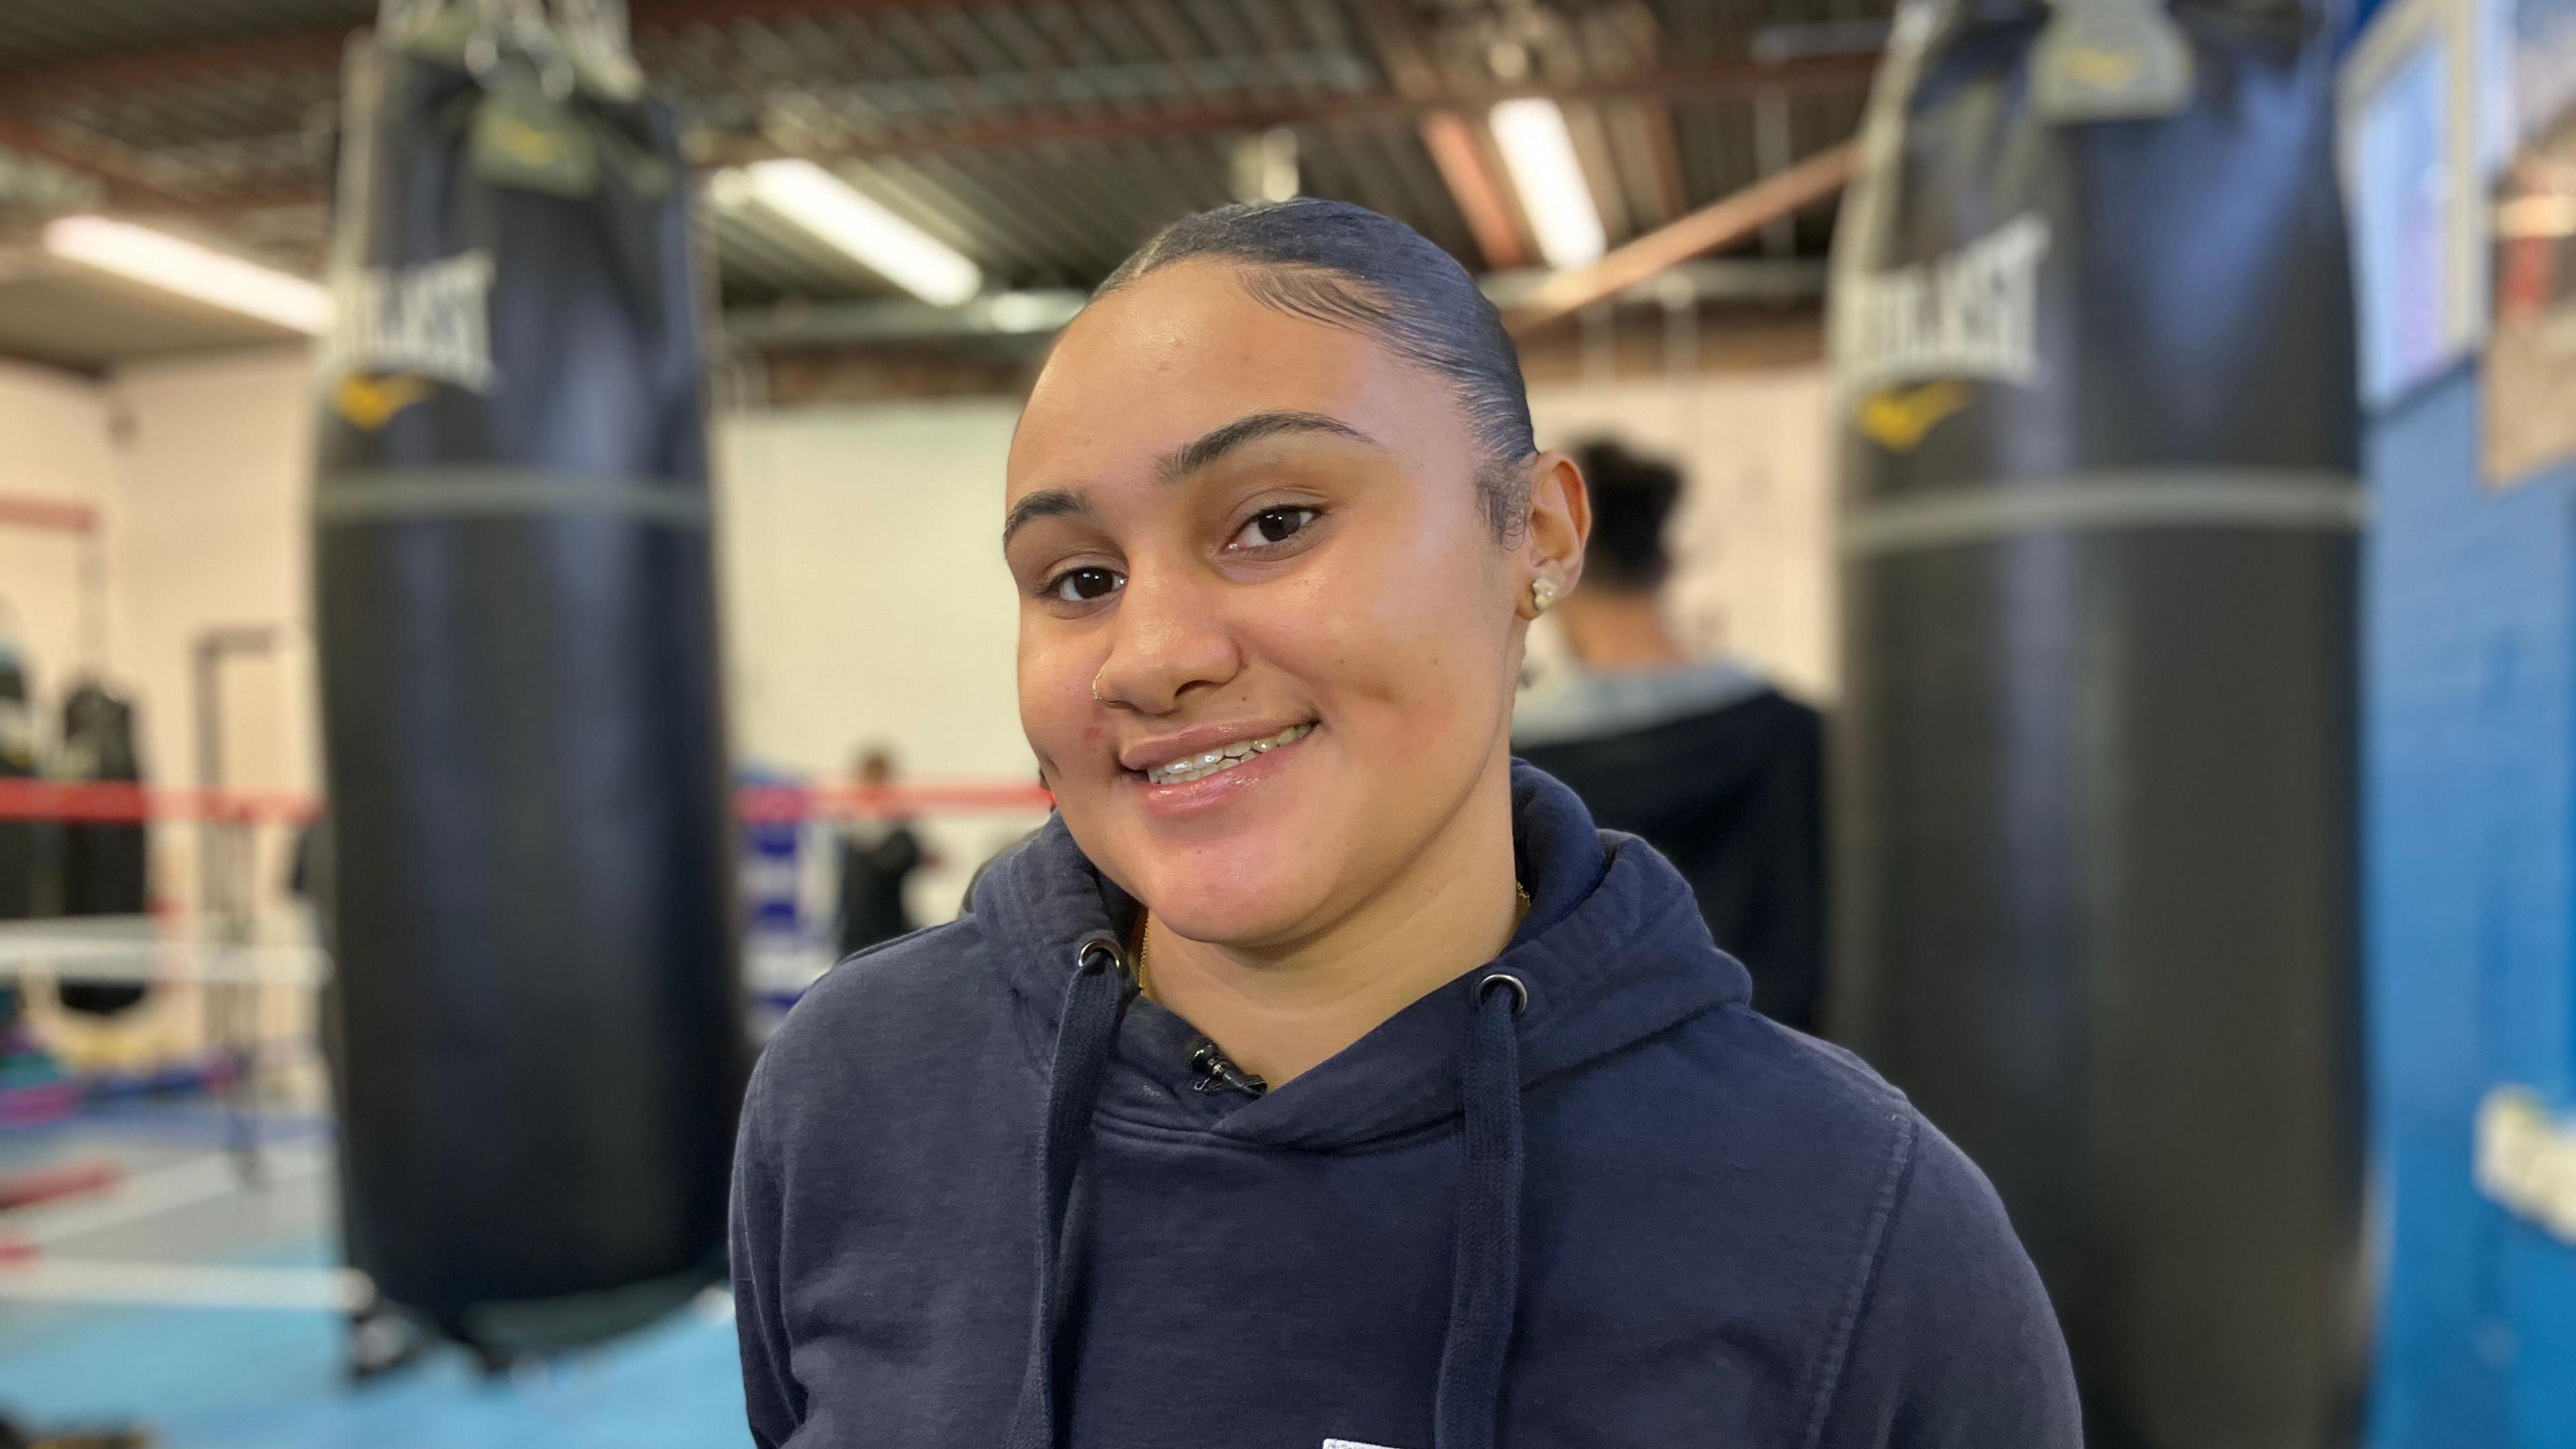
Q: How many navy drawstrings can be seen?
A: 2